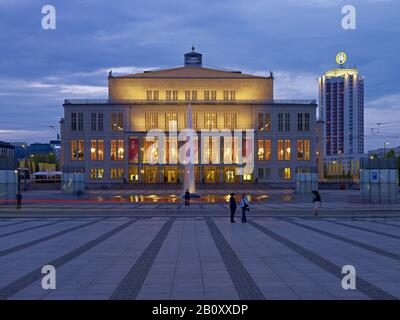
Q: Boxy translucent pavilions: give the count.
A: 4